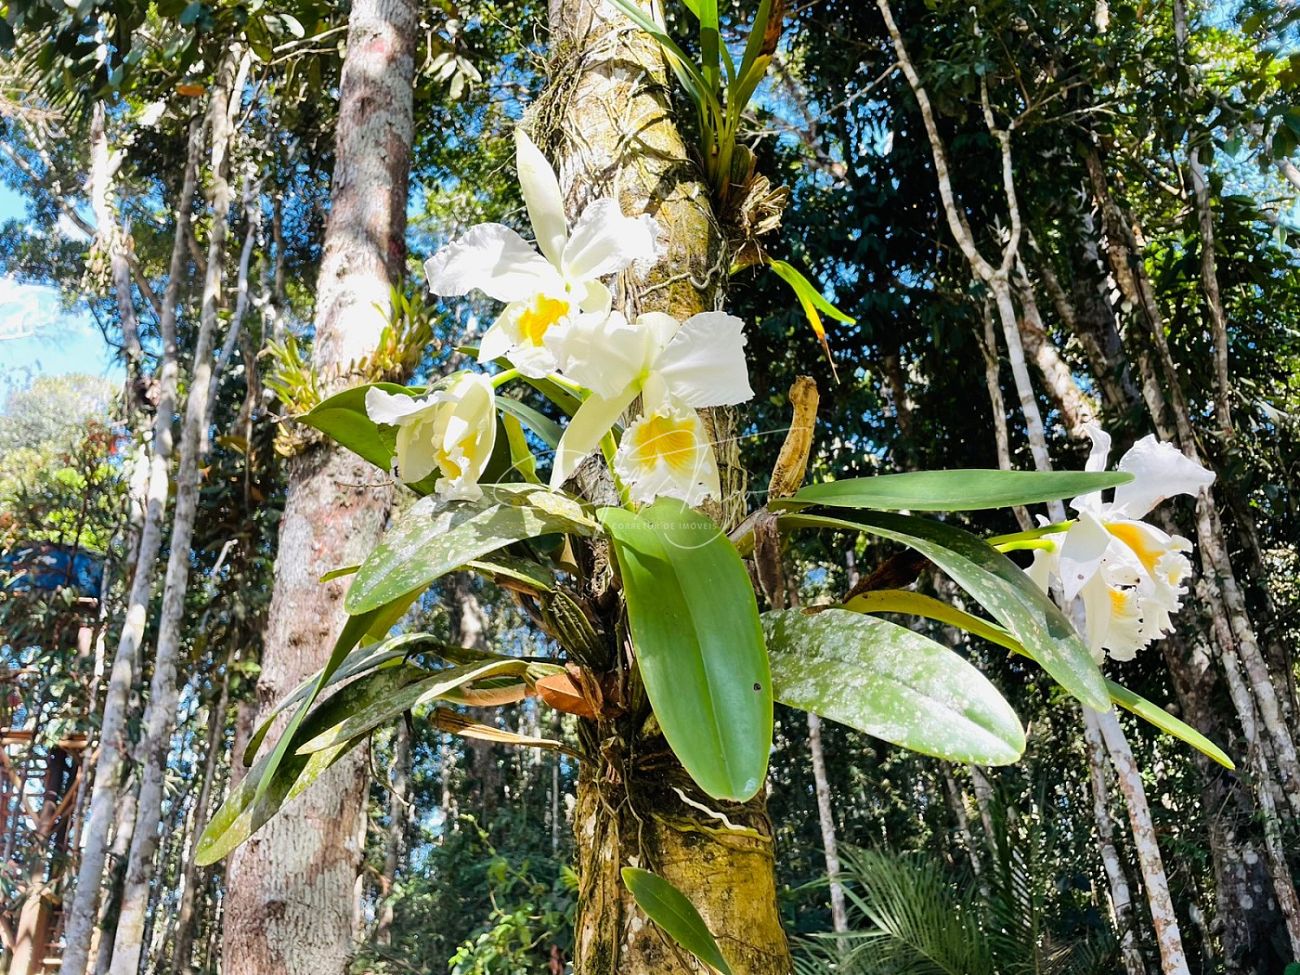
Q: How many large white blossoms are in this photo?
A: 5